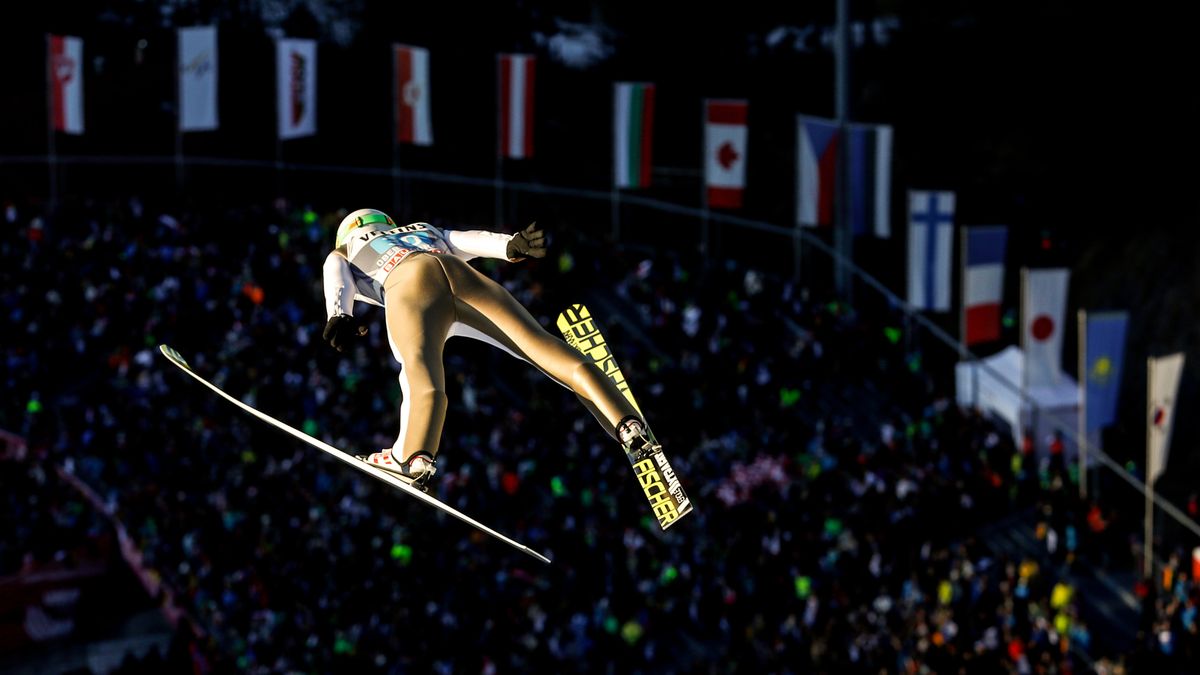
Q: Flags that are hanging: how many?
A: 14